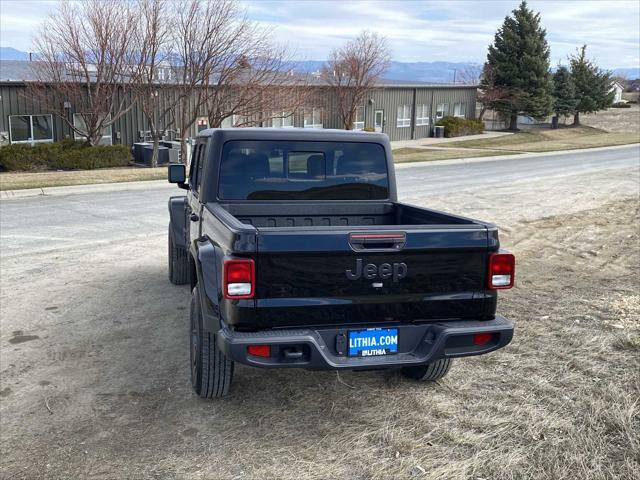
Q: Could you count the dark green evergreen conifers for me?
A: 3